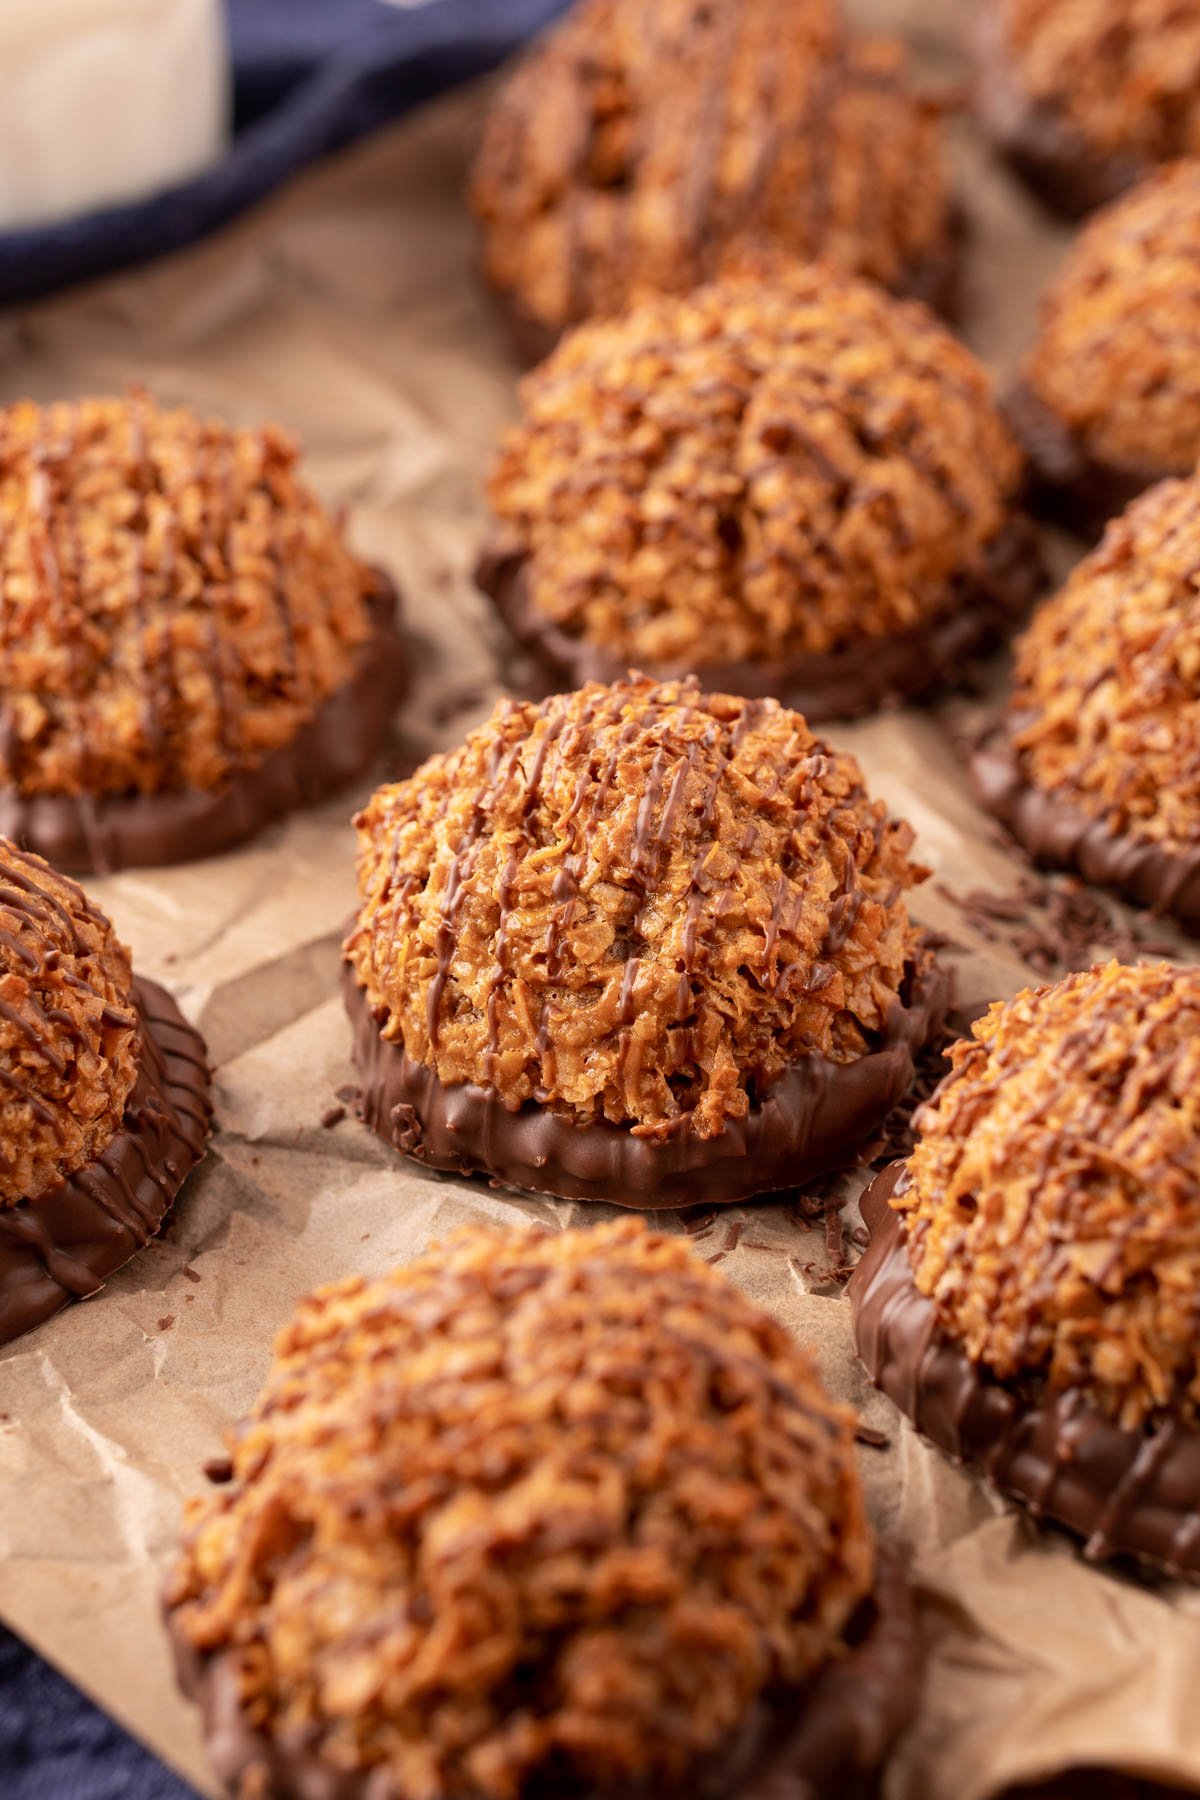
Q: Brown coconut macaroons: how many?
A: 10